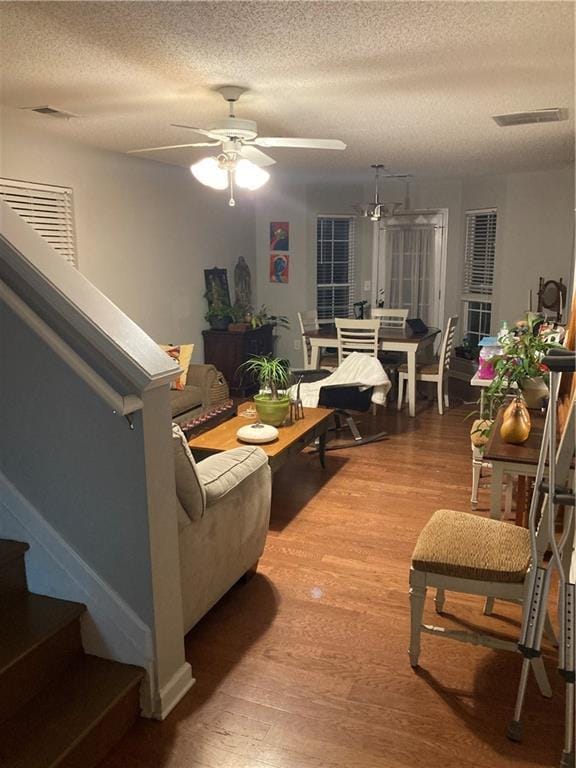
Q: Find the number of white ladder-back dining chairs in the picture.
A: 4